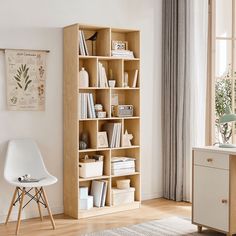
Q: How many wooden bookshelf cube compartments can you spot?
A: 14